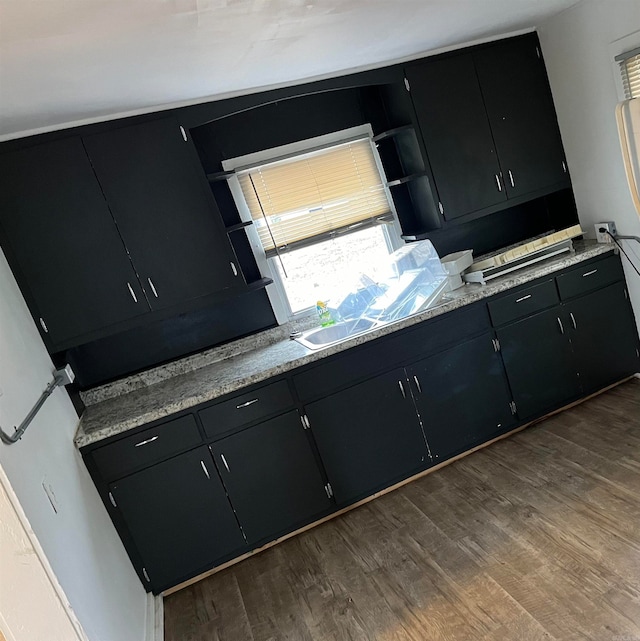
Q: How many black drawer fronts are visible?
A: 4